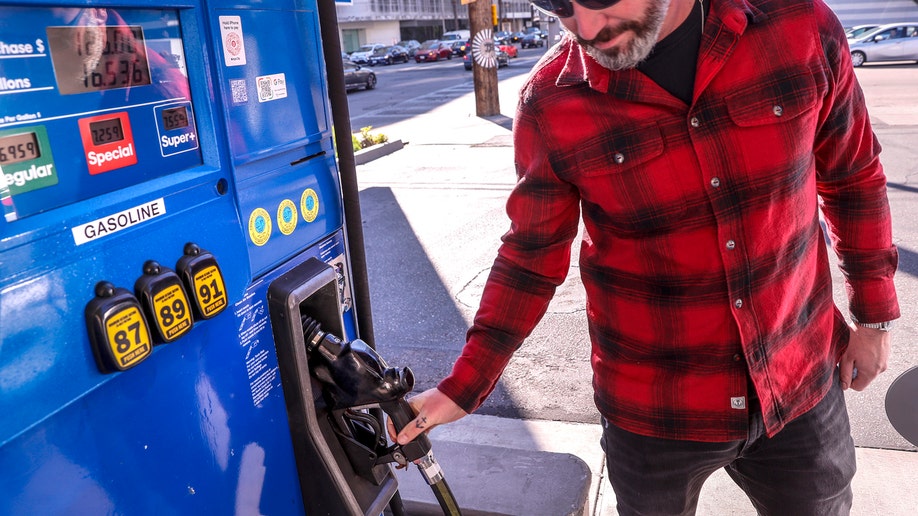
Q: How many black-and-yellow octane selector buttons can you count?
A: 3